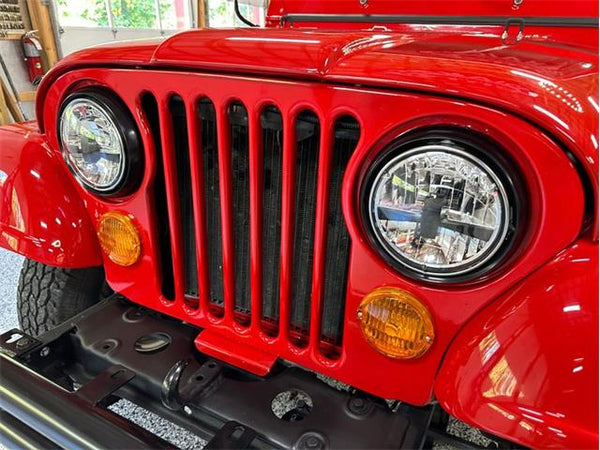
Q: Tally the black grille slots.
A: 7